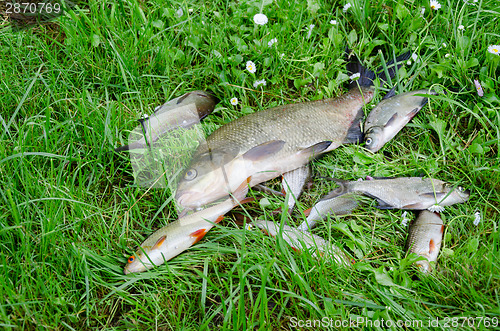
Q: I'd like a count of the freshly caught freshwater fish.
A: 9